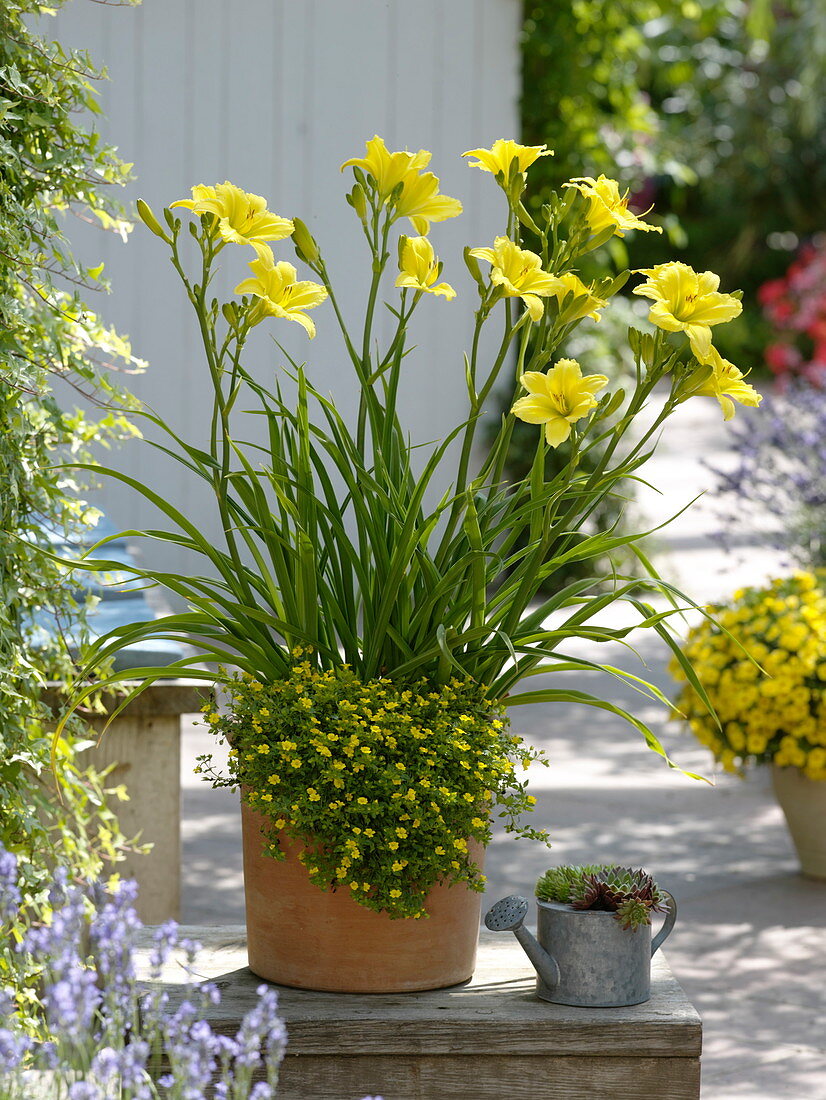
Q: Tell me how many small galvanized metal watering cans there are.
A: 1